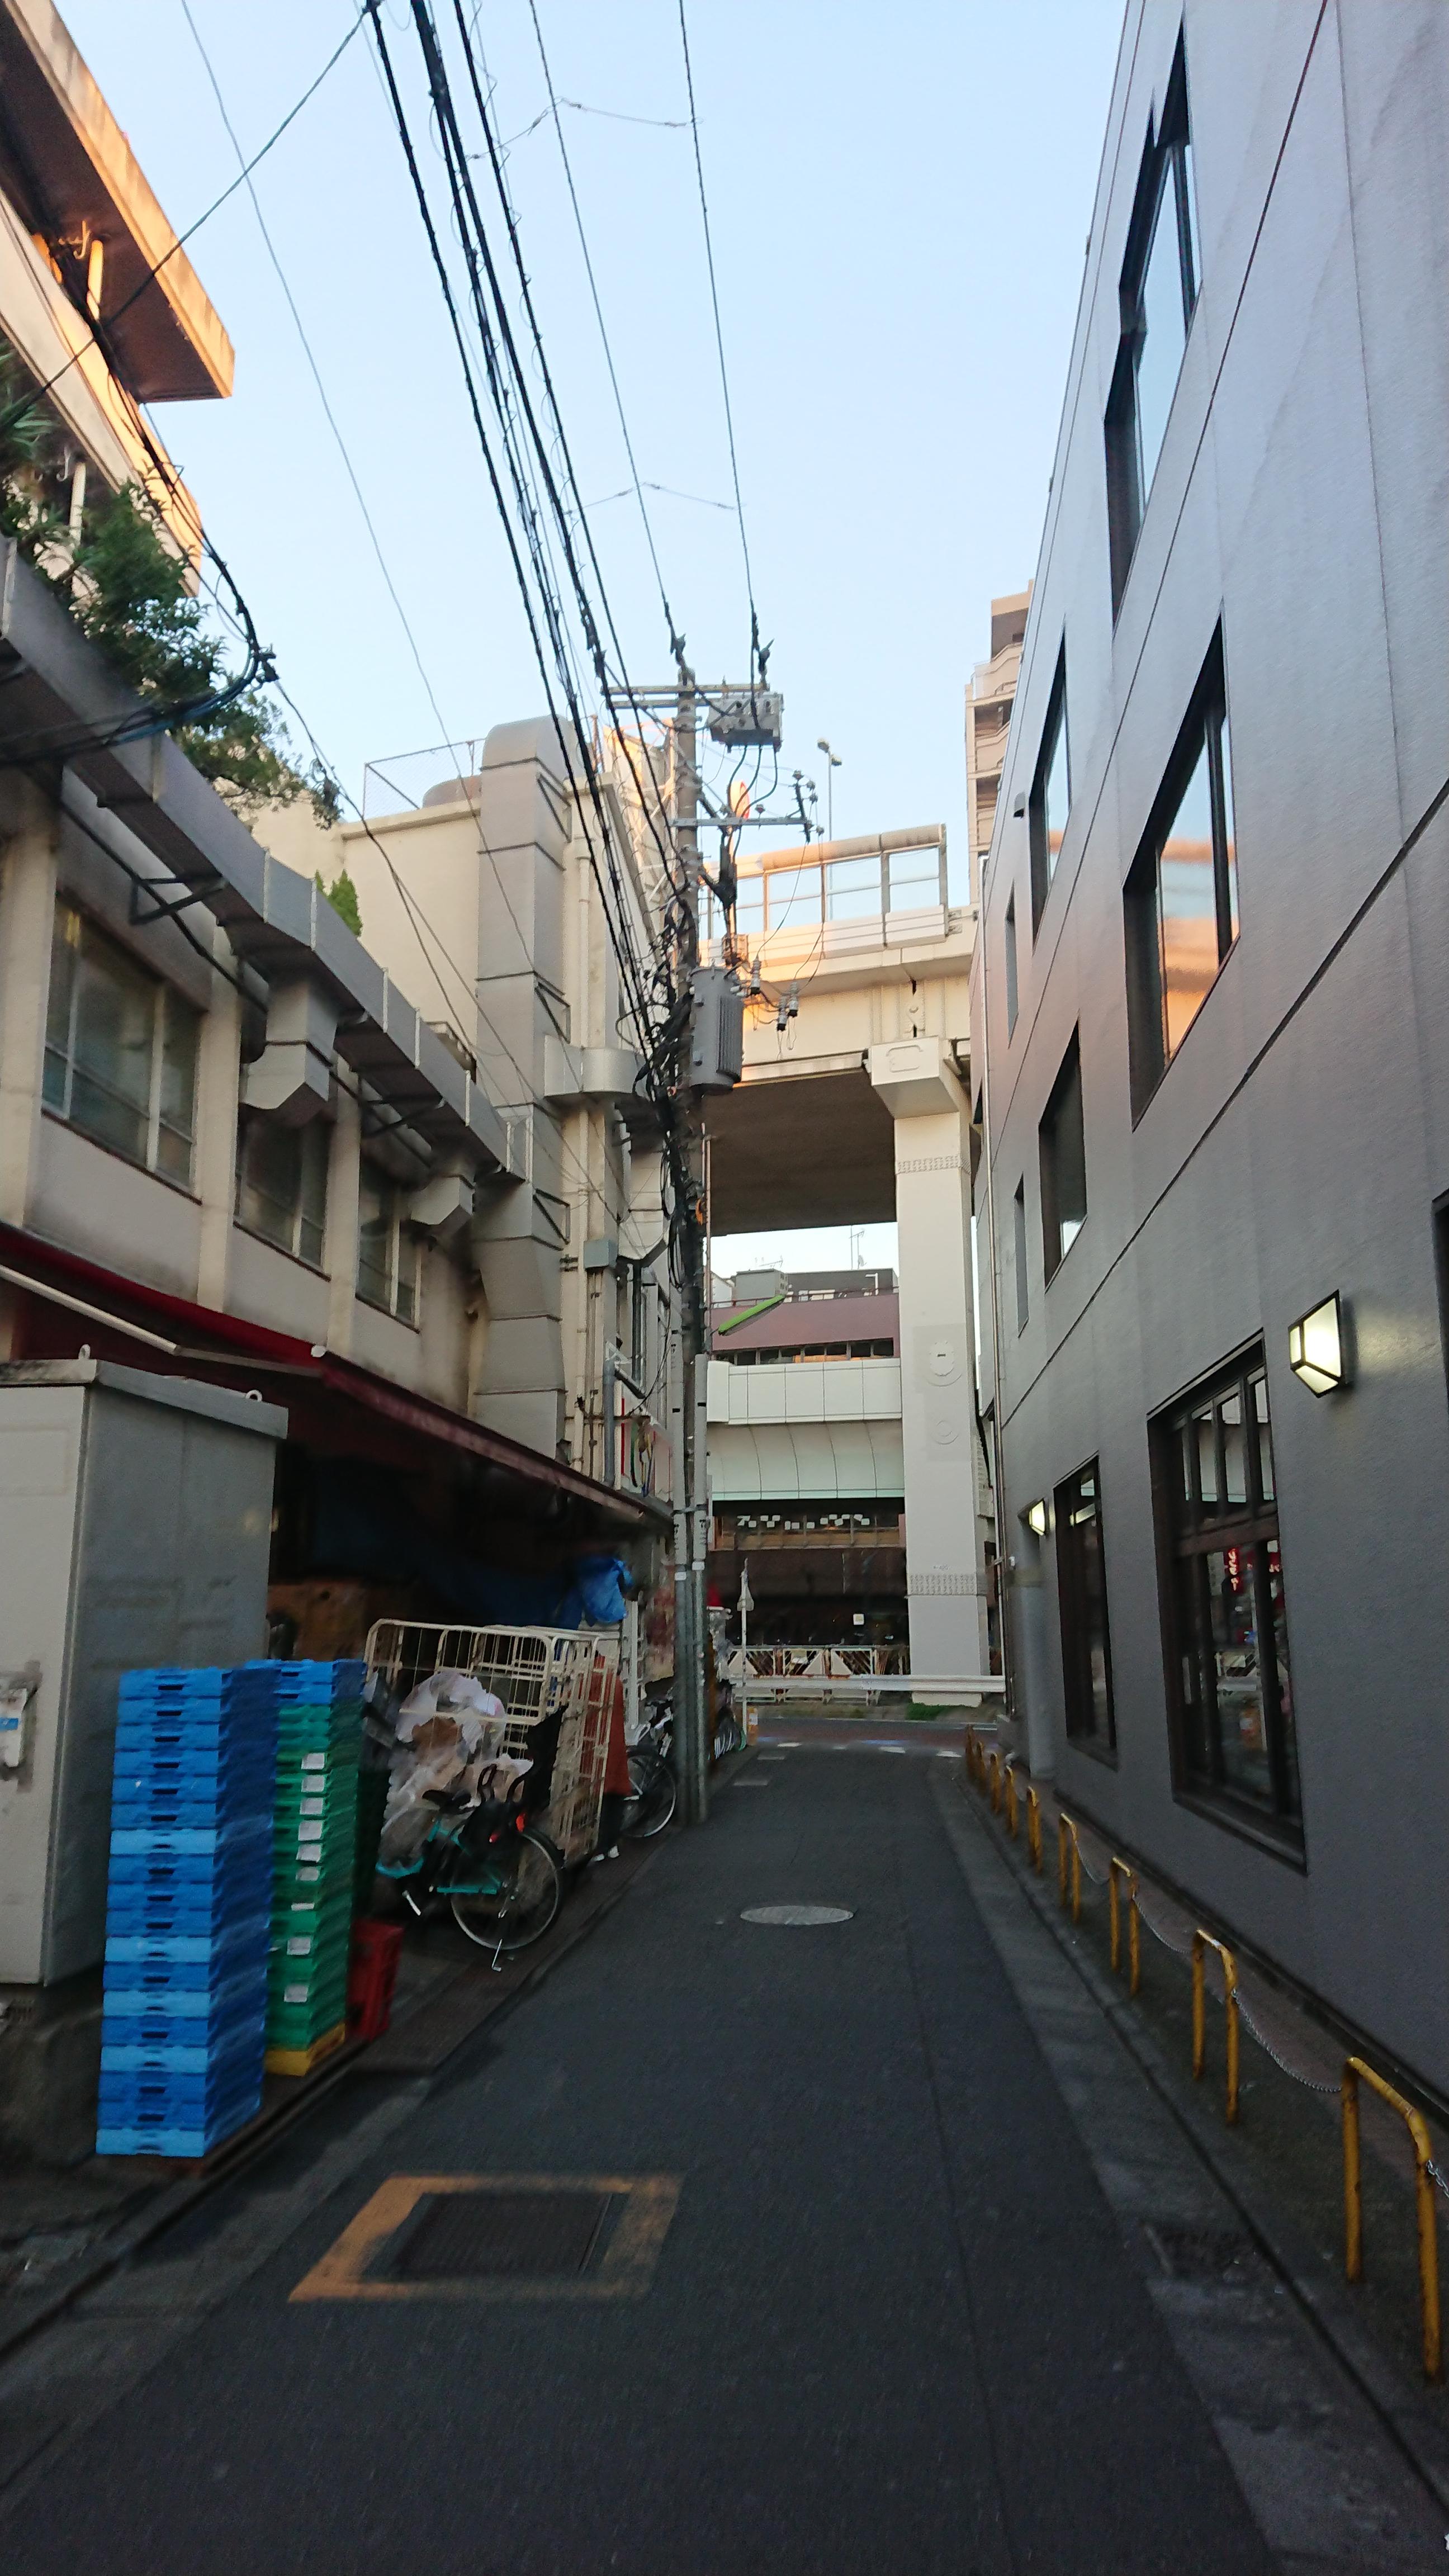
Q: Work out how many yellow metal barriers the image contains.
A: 9